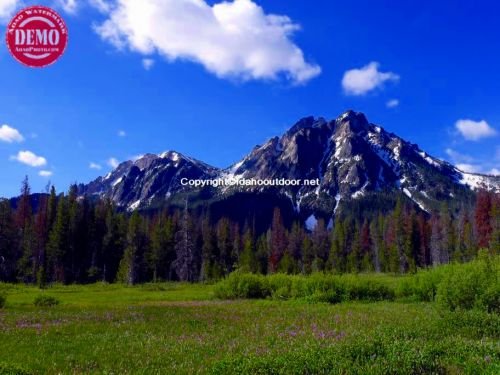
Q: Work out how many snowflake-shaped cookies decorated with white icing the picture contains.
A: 0